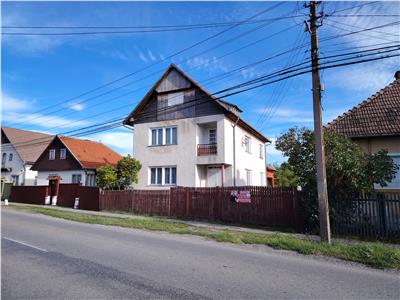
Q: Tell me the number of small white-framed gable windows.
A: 2